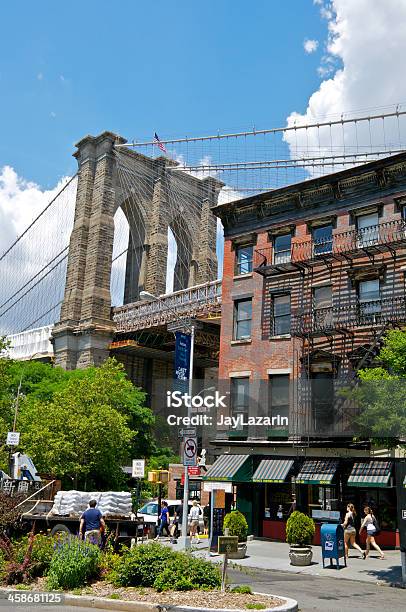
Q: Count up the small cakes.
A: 0